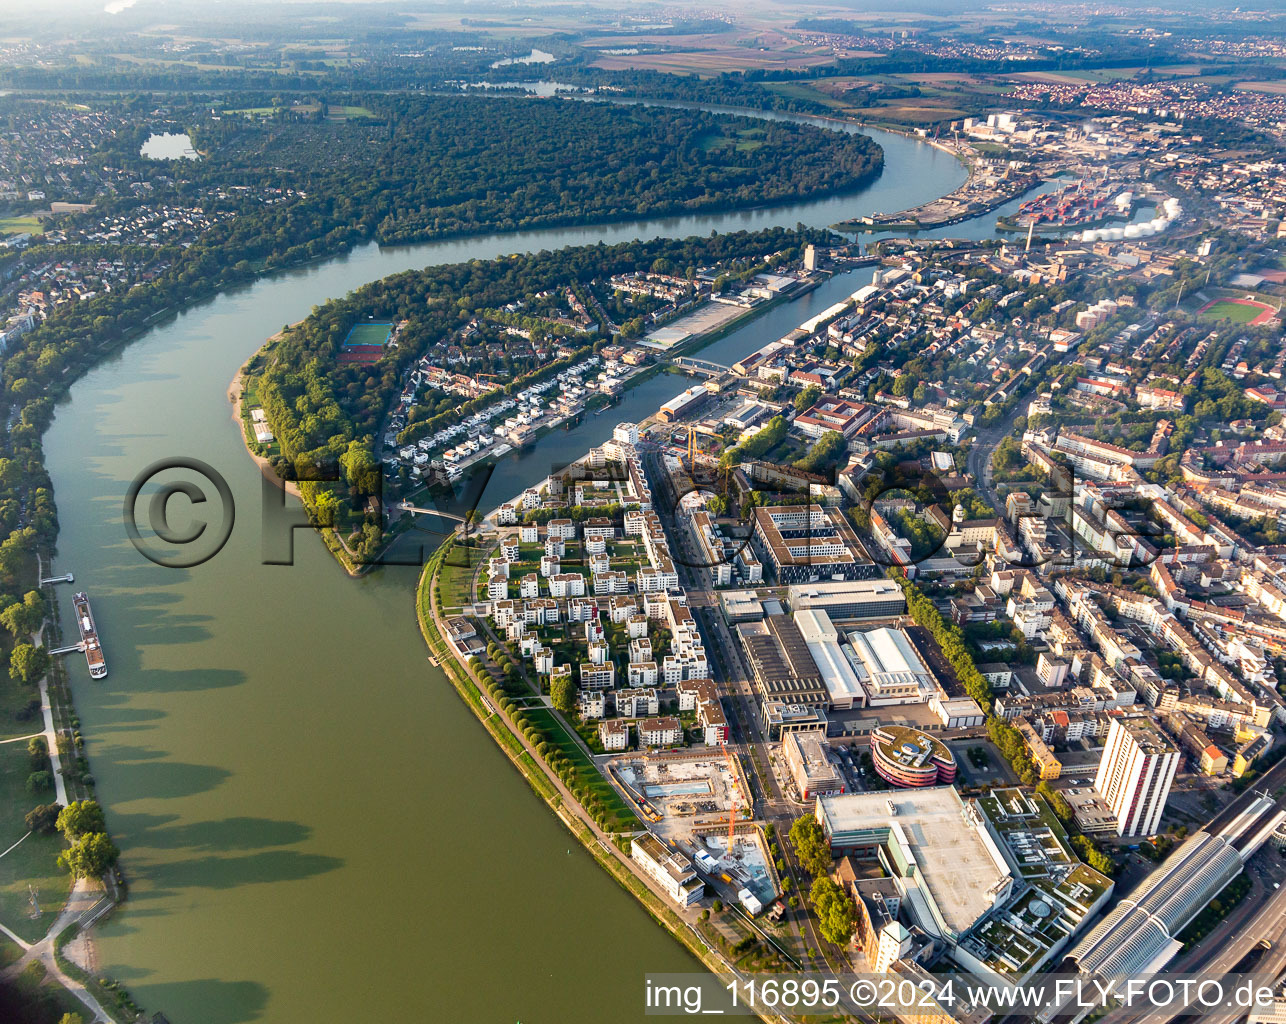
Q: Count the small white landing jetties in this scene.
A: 2